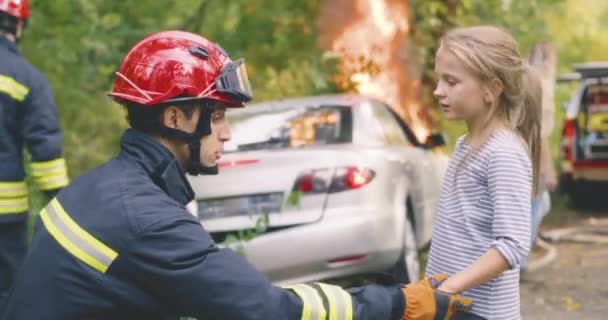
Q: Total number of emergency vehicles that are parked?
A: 1